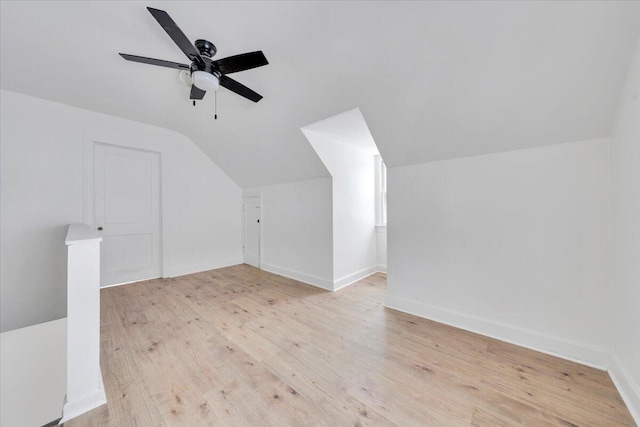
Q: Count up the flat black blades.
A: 5